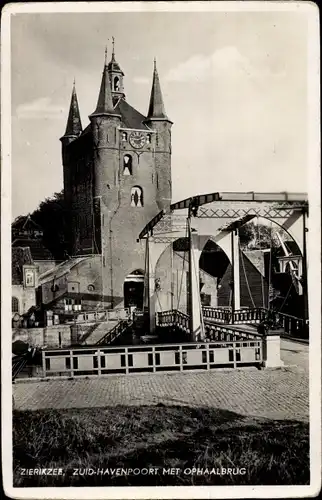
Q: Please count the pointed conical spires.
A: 3